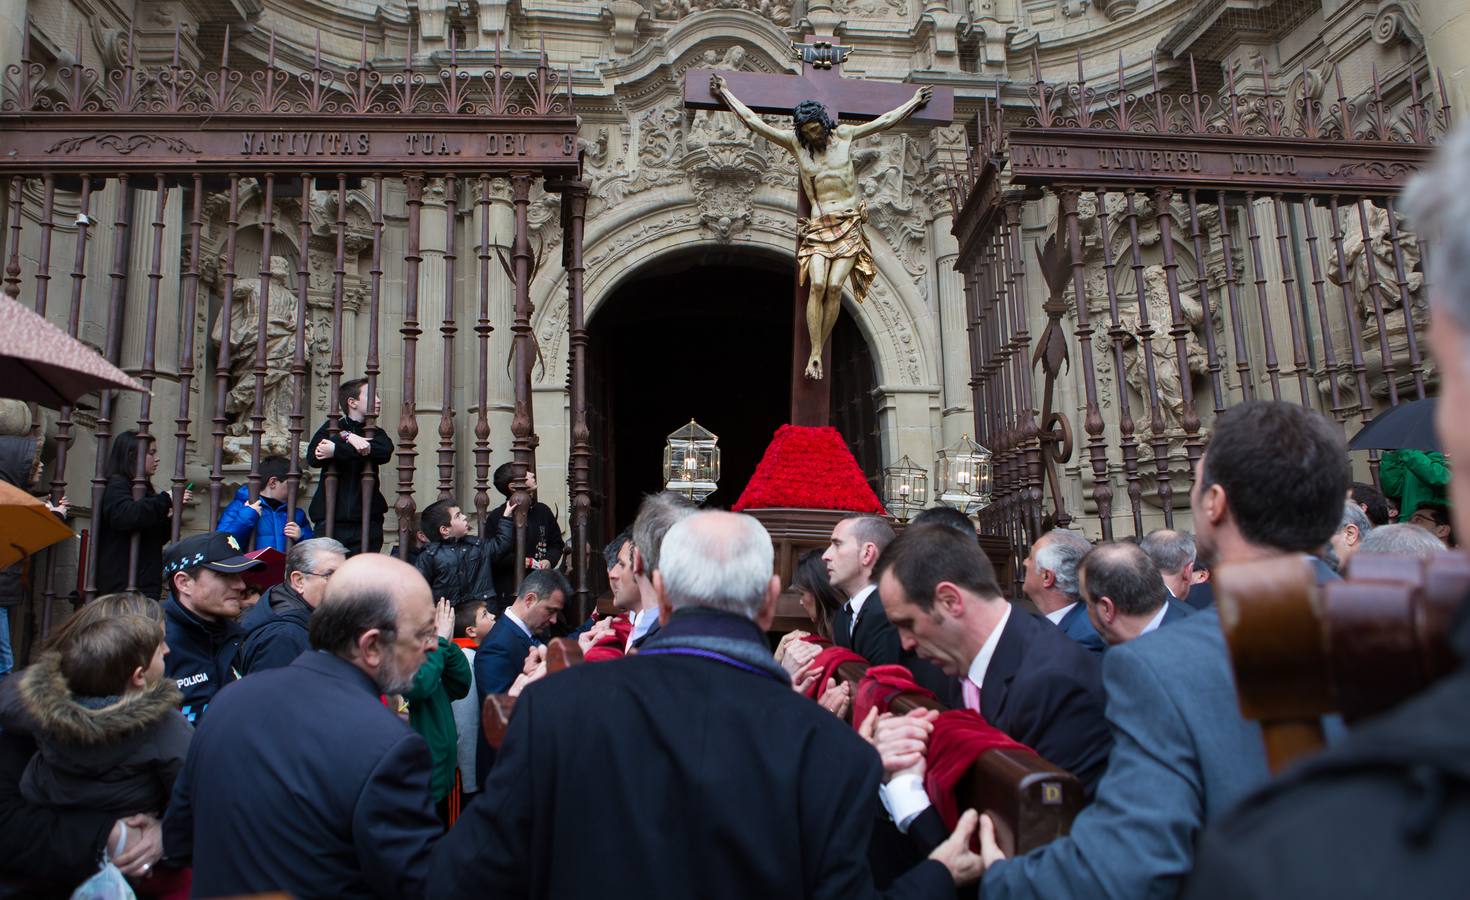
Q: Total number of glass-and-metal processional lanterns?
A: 3